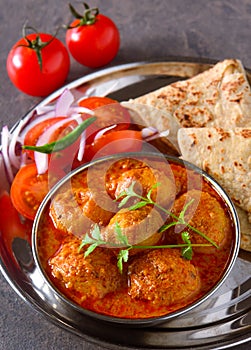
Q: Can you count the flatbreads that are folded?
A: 2